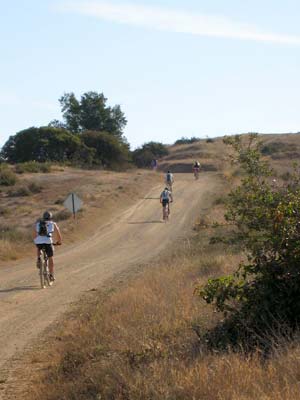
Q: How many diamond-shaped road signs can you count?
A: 1